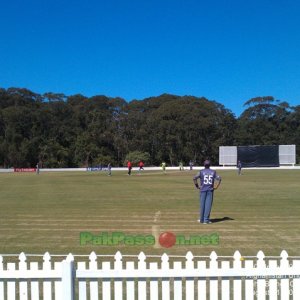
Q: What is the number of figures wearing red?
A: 2